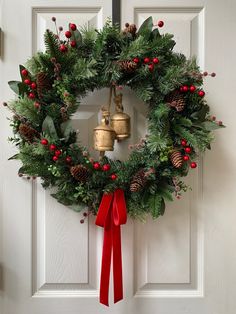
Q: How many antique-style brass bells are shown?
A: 2